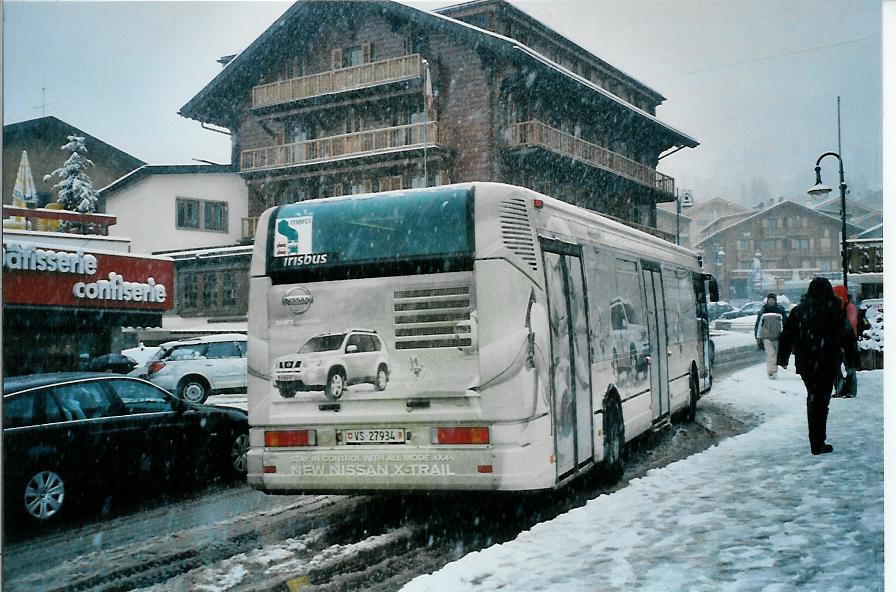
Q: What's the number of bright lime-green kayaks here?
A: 0